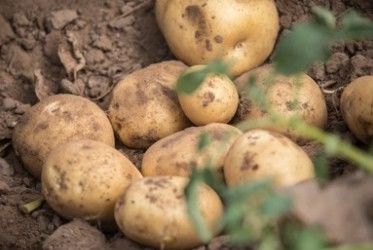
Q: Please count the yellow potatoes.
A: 10